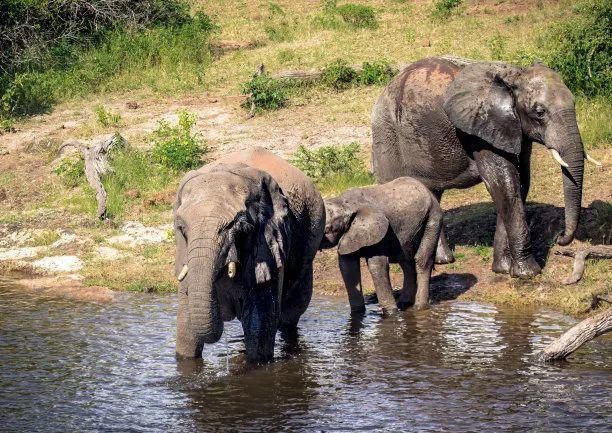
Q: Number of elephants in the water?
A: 2